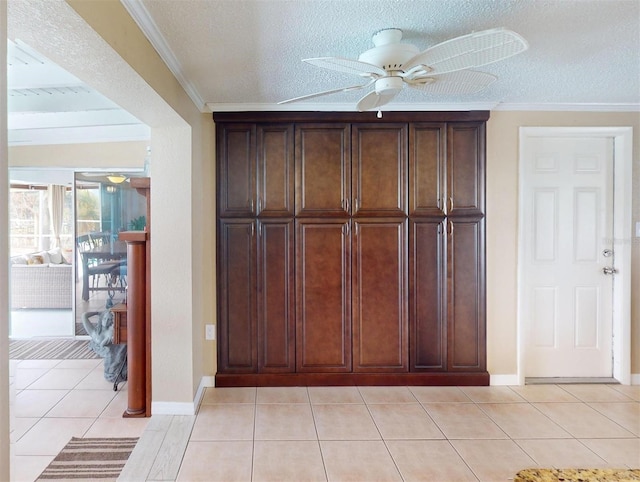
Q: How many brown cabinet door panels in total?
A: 12